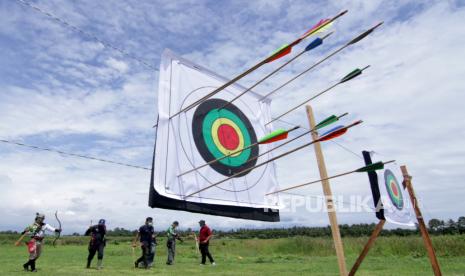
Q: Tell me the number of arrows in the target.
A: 9